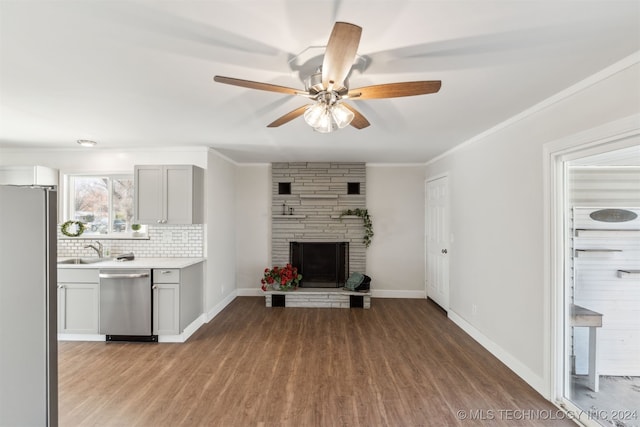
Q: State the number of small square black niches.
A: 4